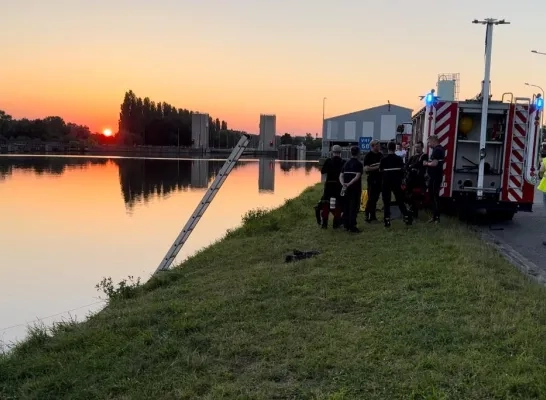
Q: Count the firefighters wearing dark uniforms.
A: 6